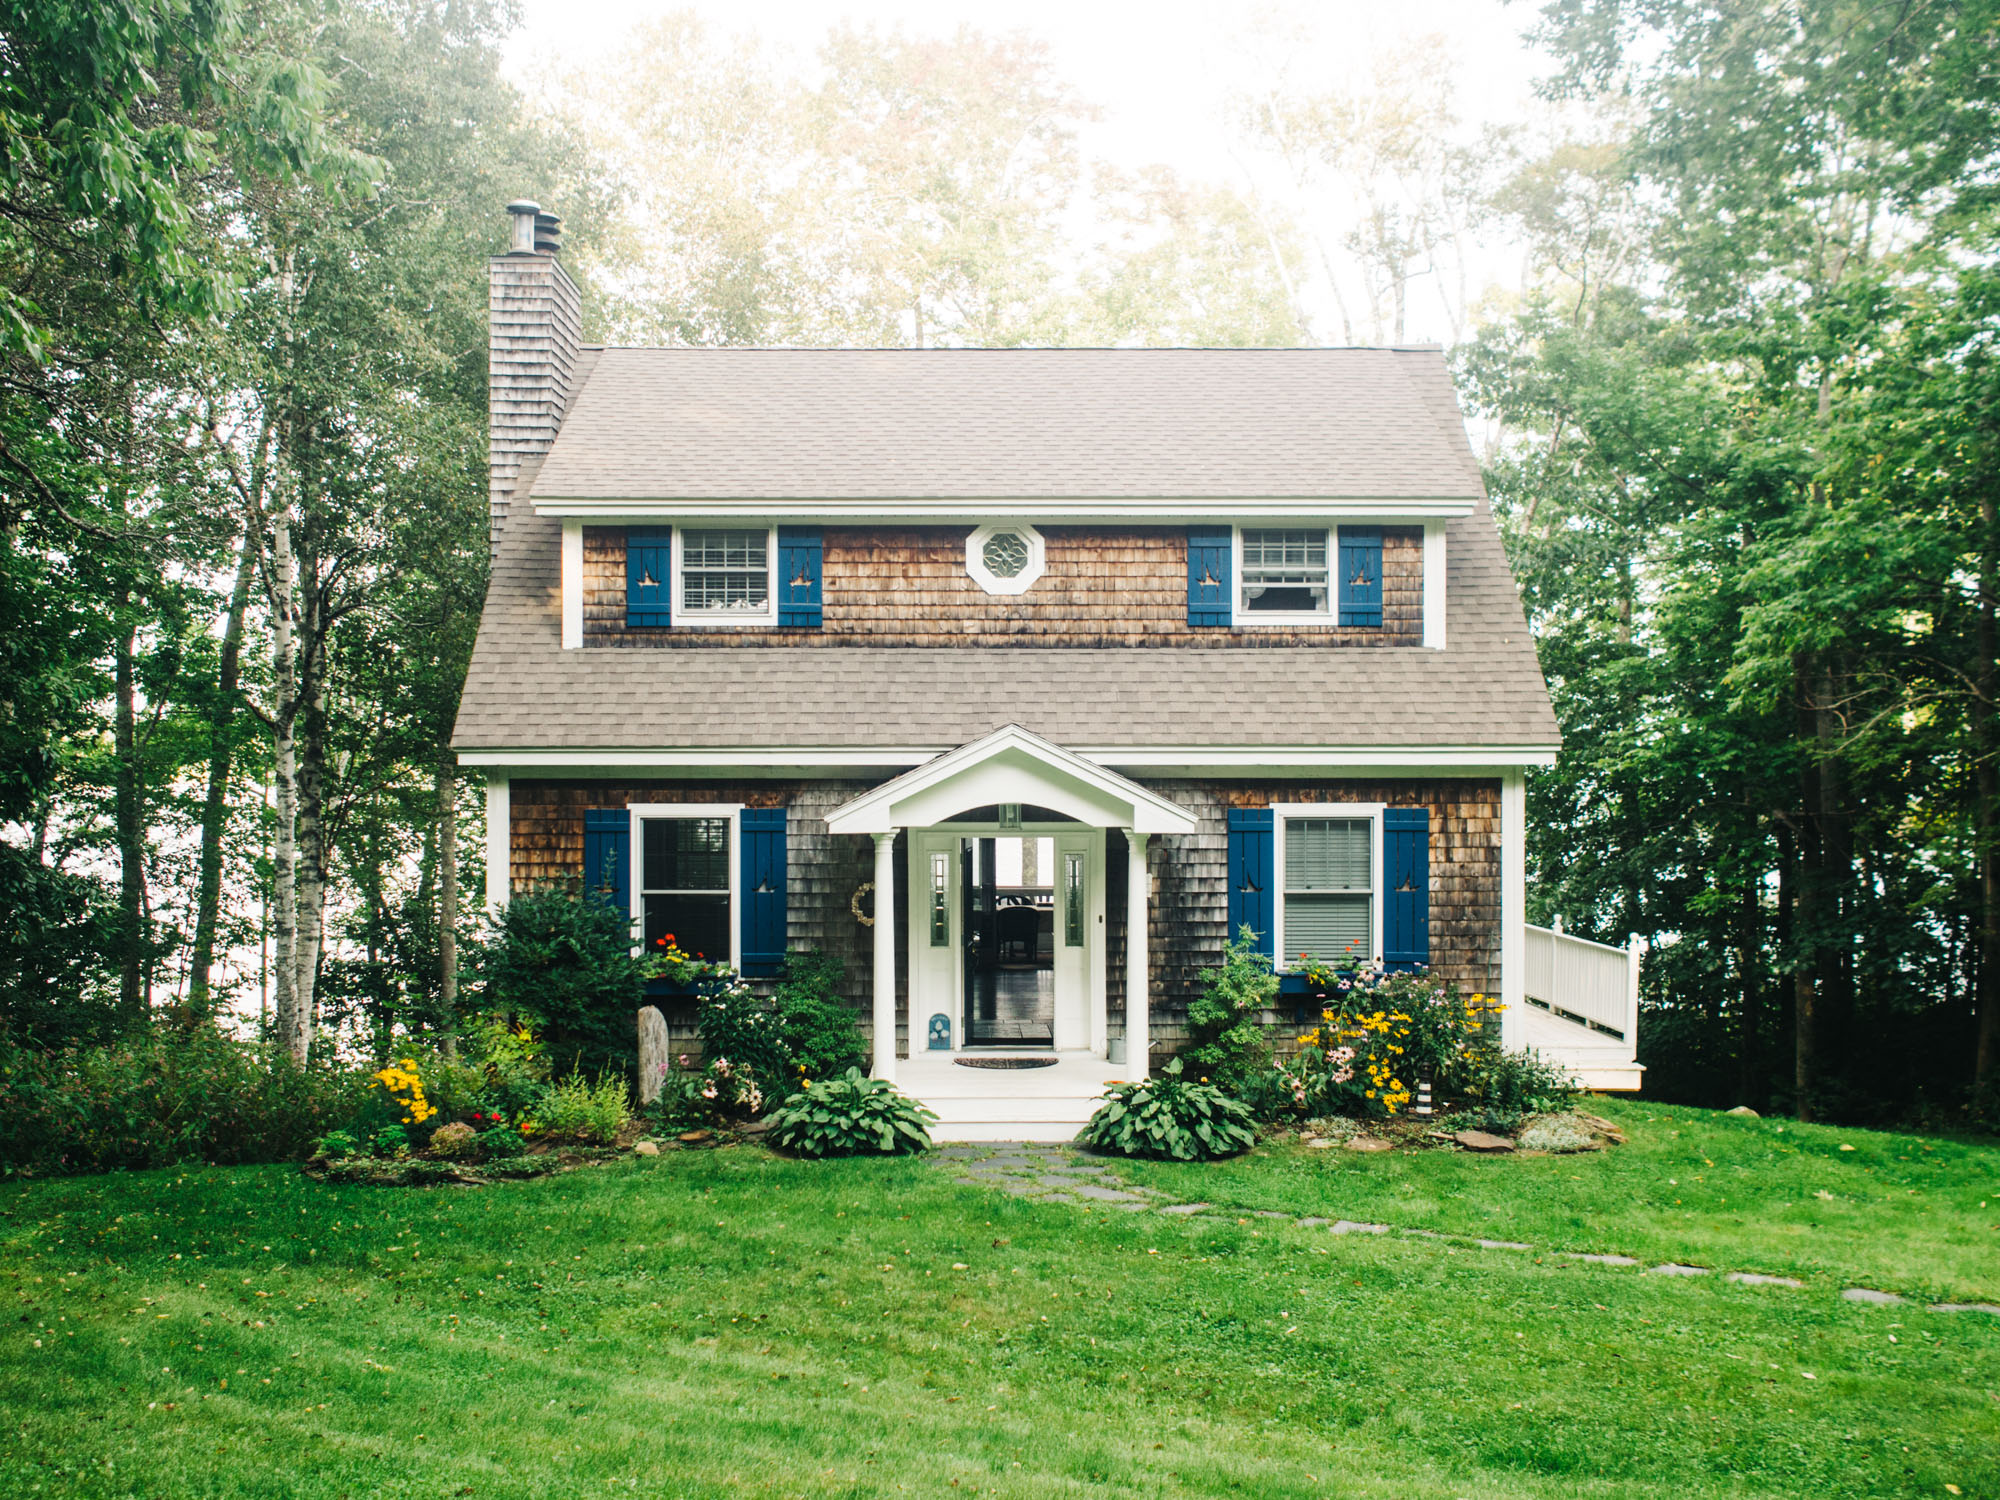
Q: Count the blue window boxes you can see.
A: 2